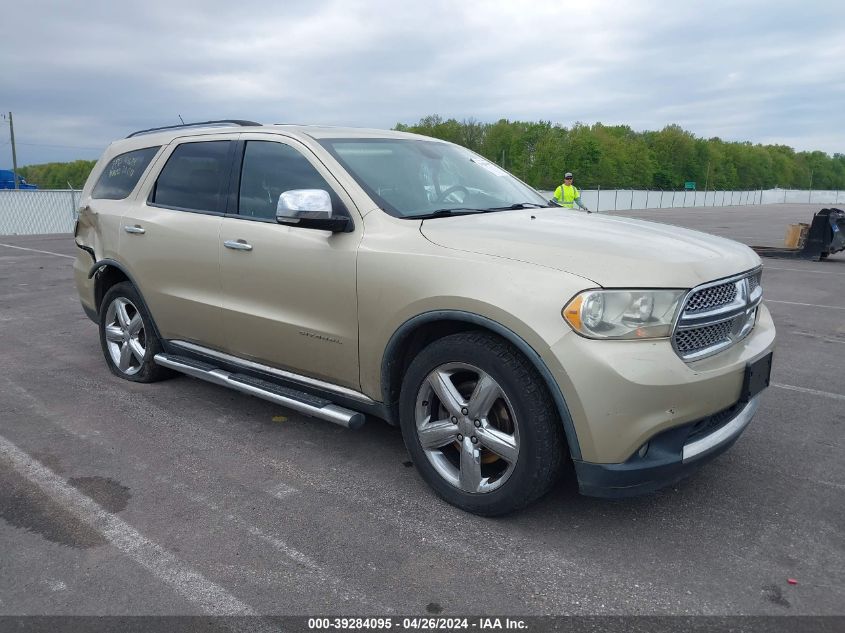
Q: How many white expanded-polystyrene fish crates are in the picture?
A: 0